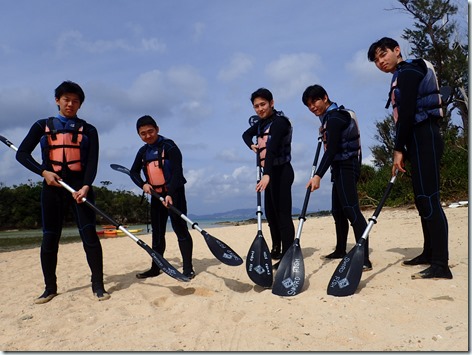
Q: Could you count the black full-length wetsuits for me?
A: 5